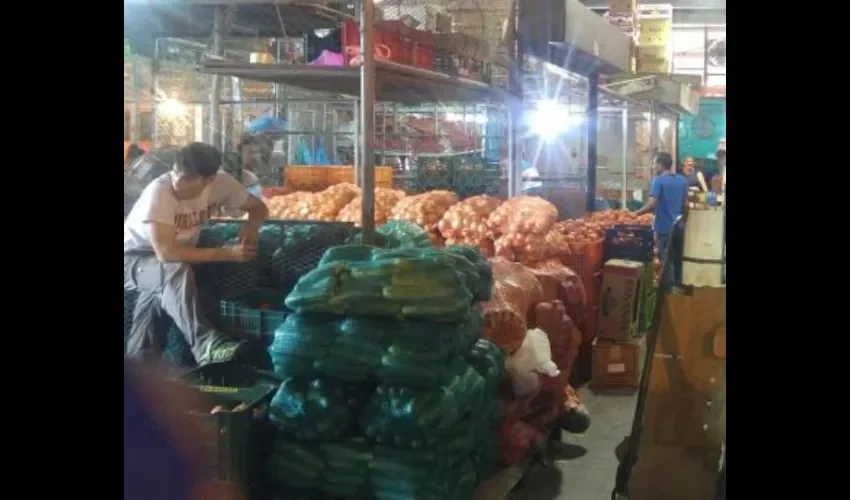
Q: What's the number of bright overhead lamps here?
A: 2